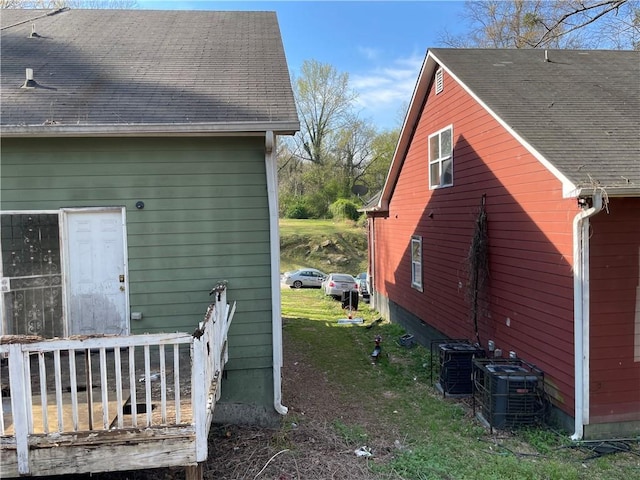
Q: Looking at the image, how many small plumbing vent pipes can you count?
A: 3